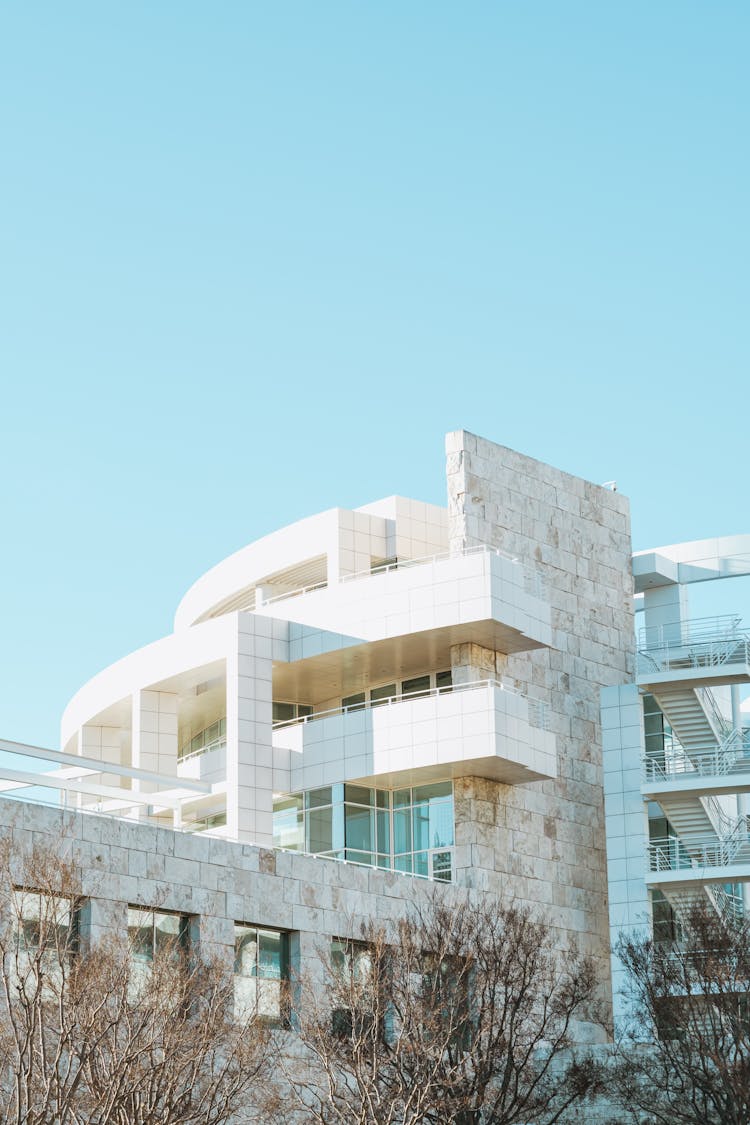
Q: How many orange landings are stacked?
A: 0